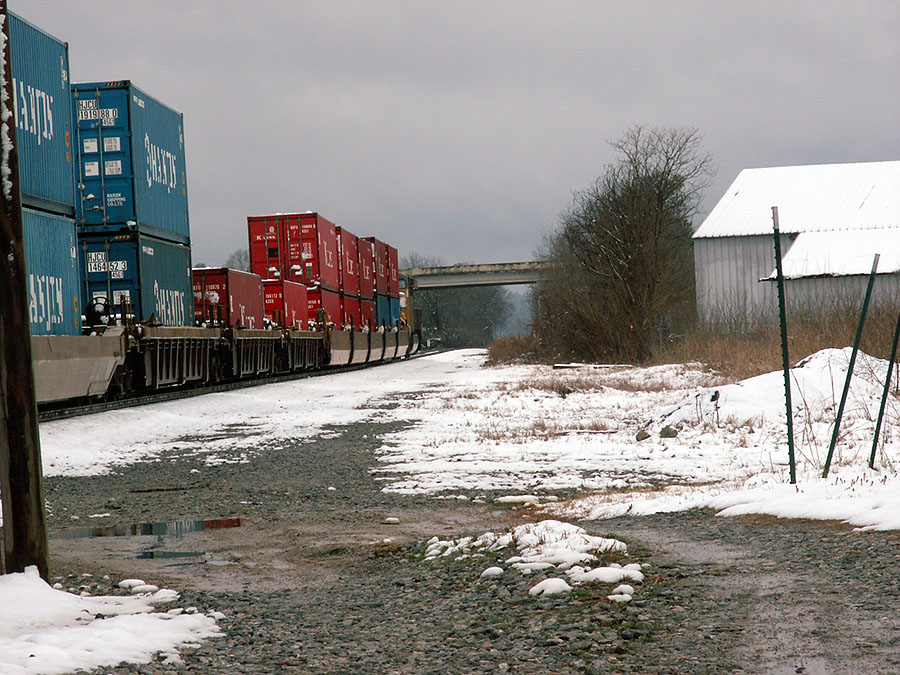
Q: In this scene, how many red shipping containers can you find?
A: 10